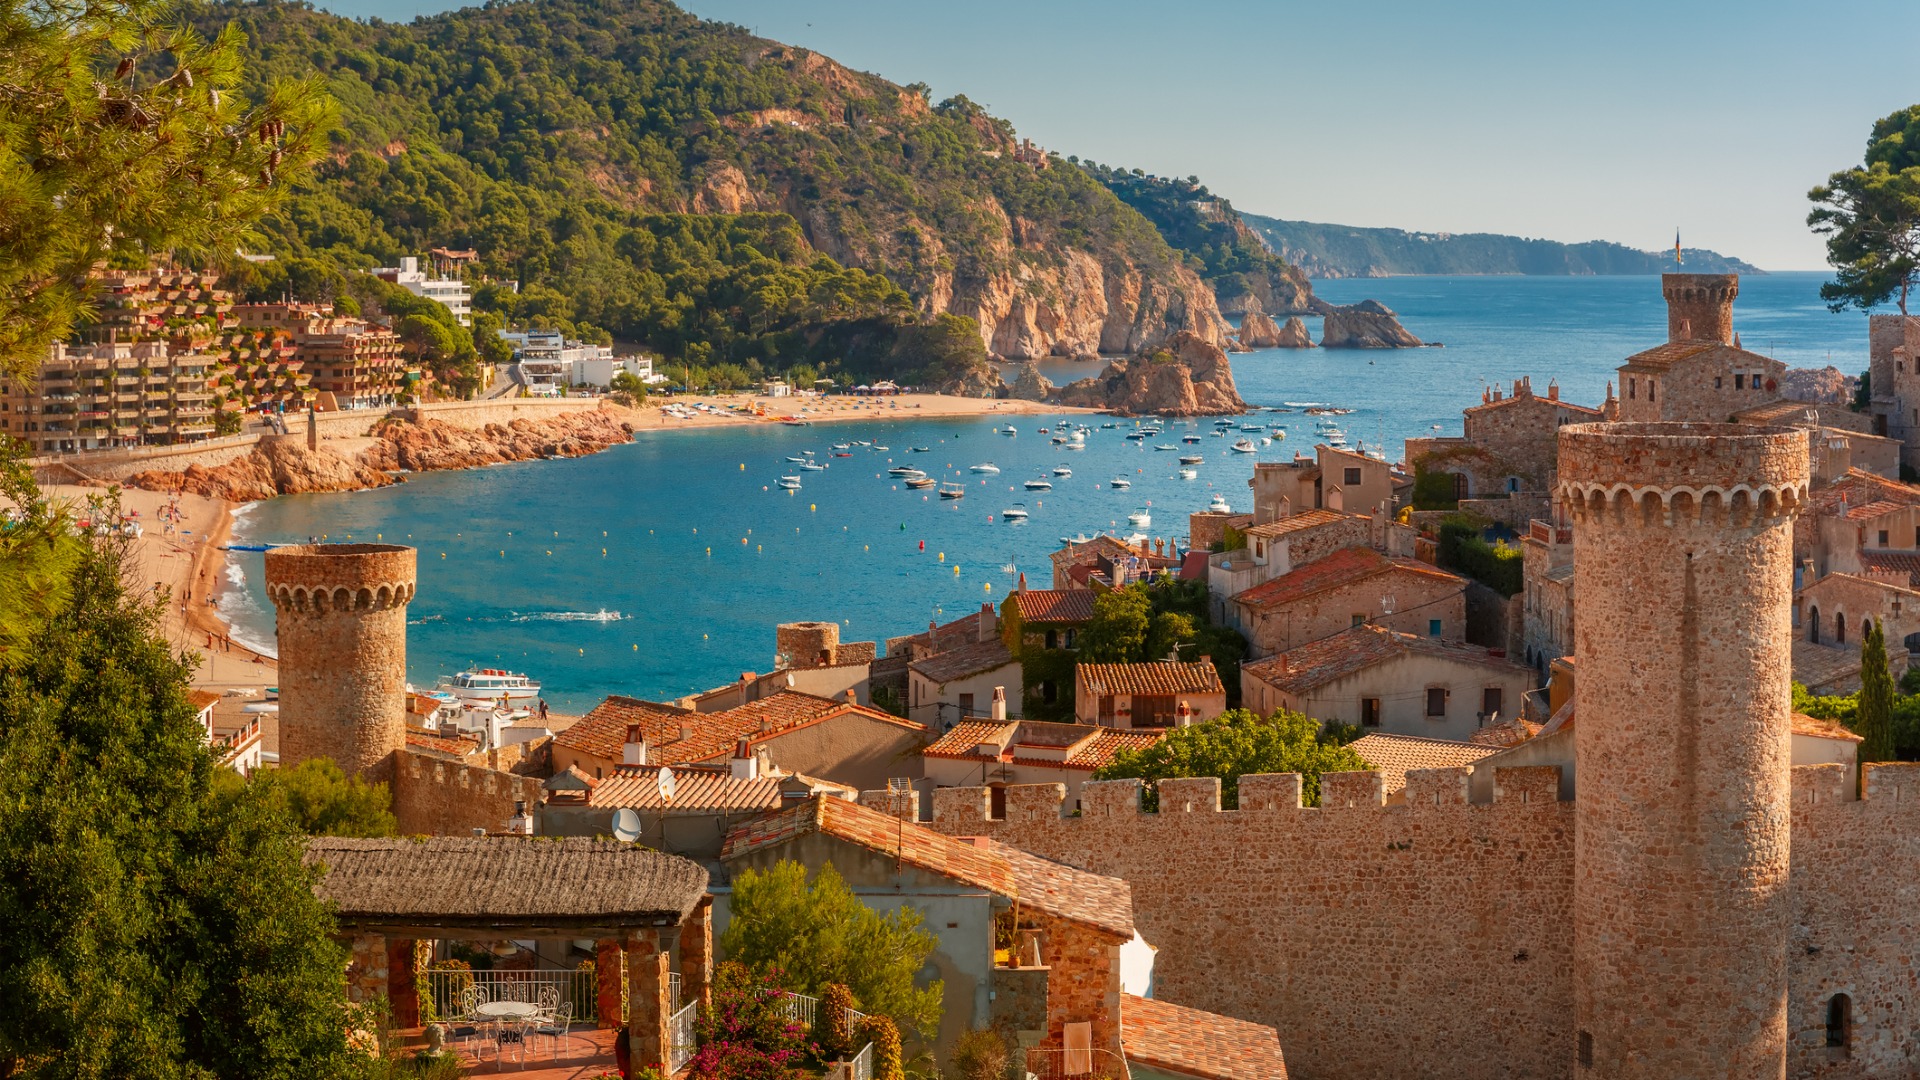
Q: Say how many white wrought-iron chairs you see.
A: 5